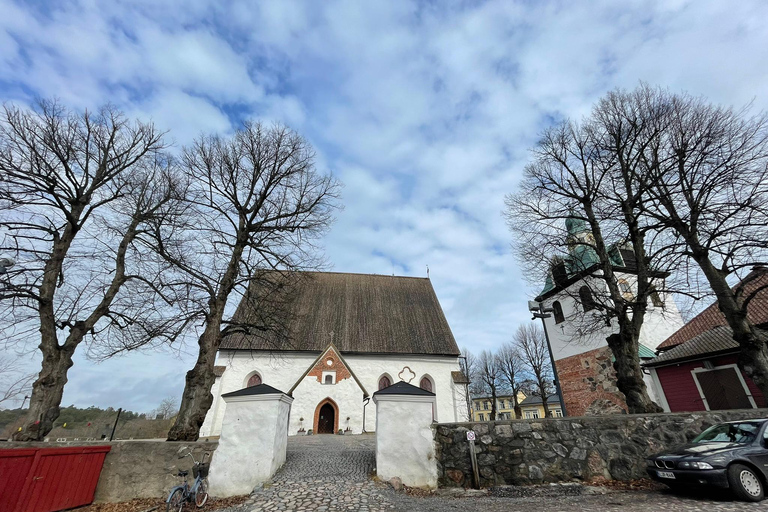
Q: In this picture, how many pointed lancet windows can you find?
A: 3